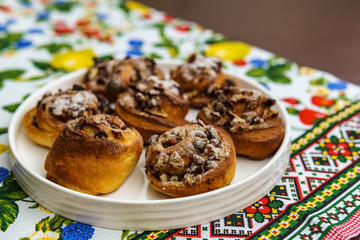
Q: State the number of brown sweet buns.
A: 7